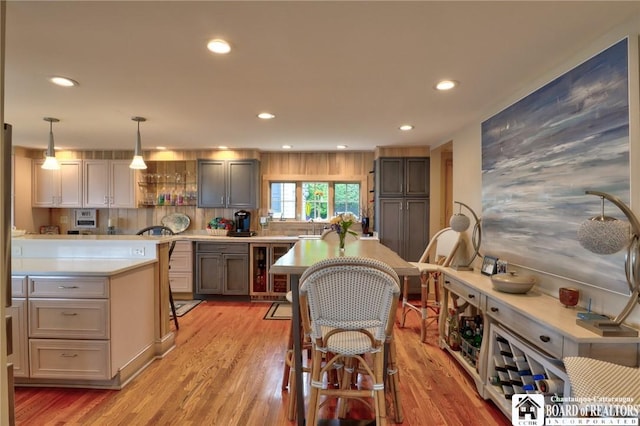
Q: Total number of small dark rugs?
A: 2